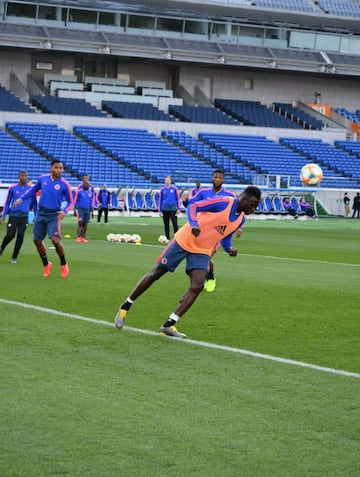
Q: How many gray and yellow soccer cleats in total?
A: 2